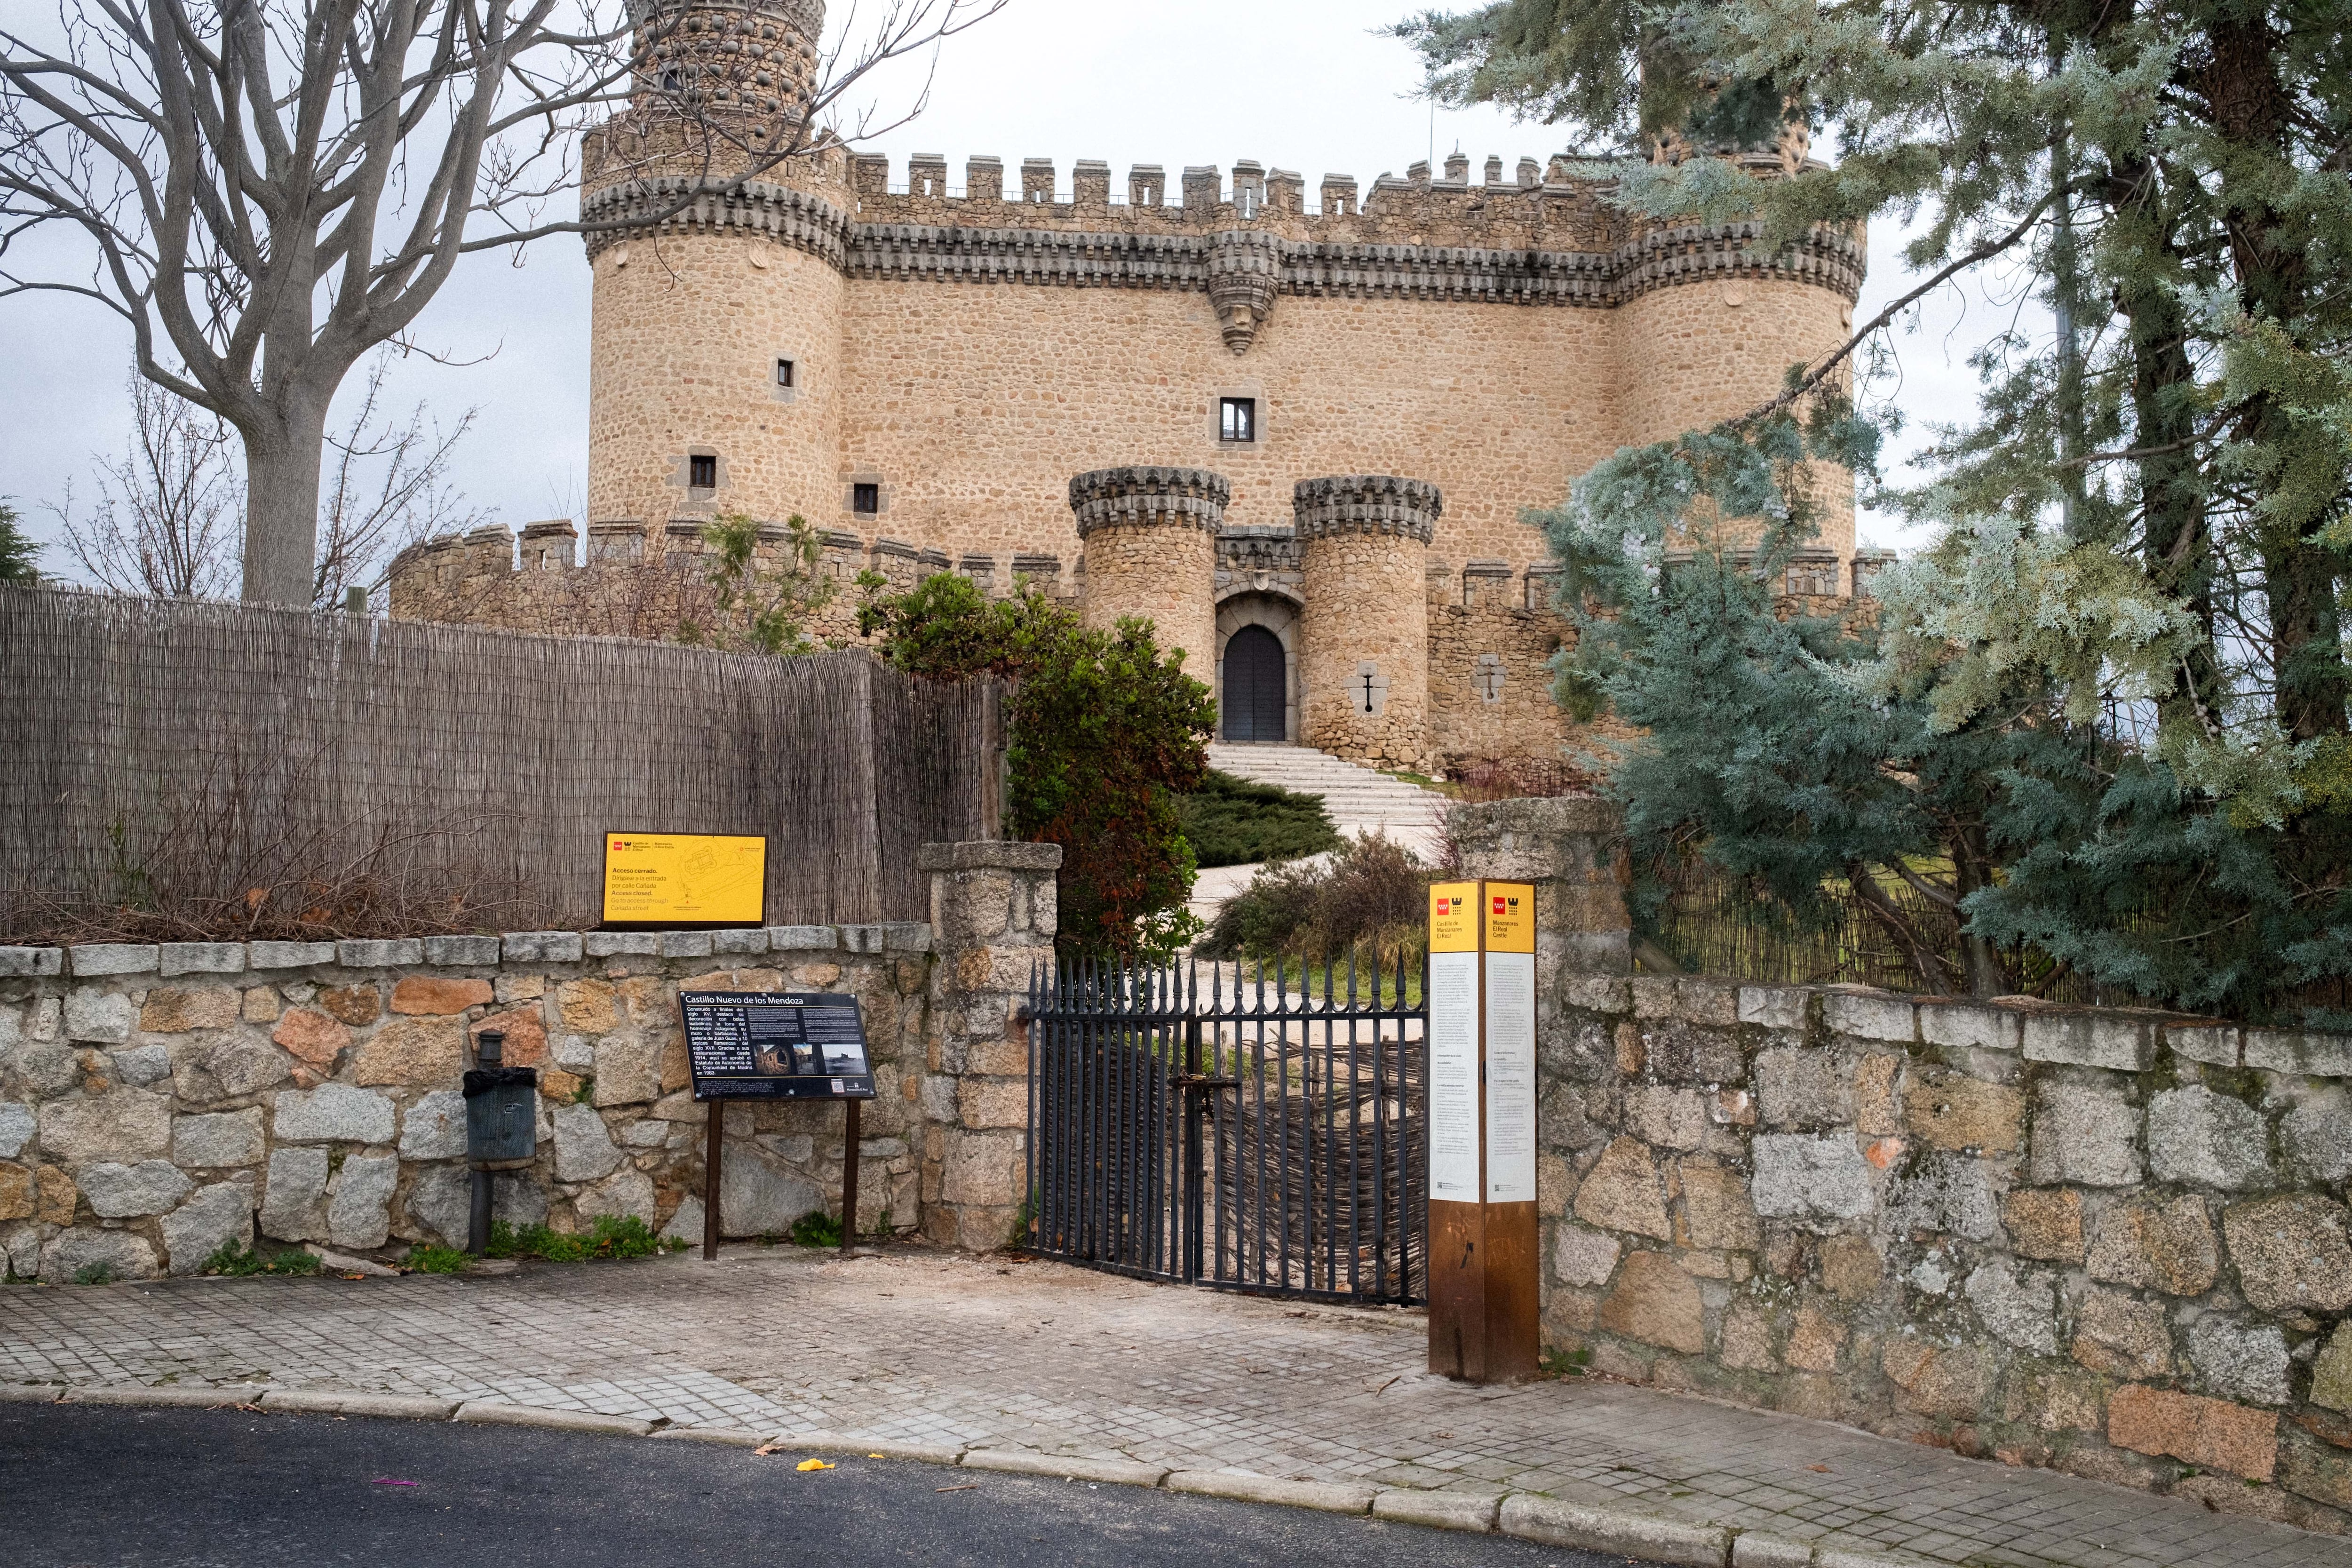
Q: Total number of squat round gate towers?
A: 2